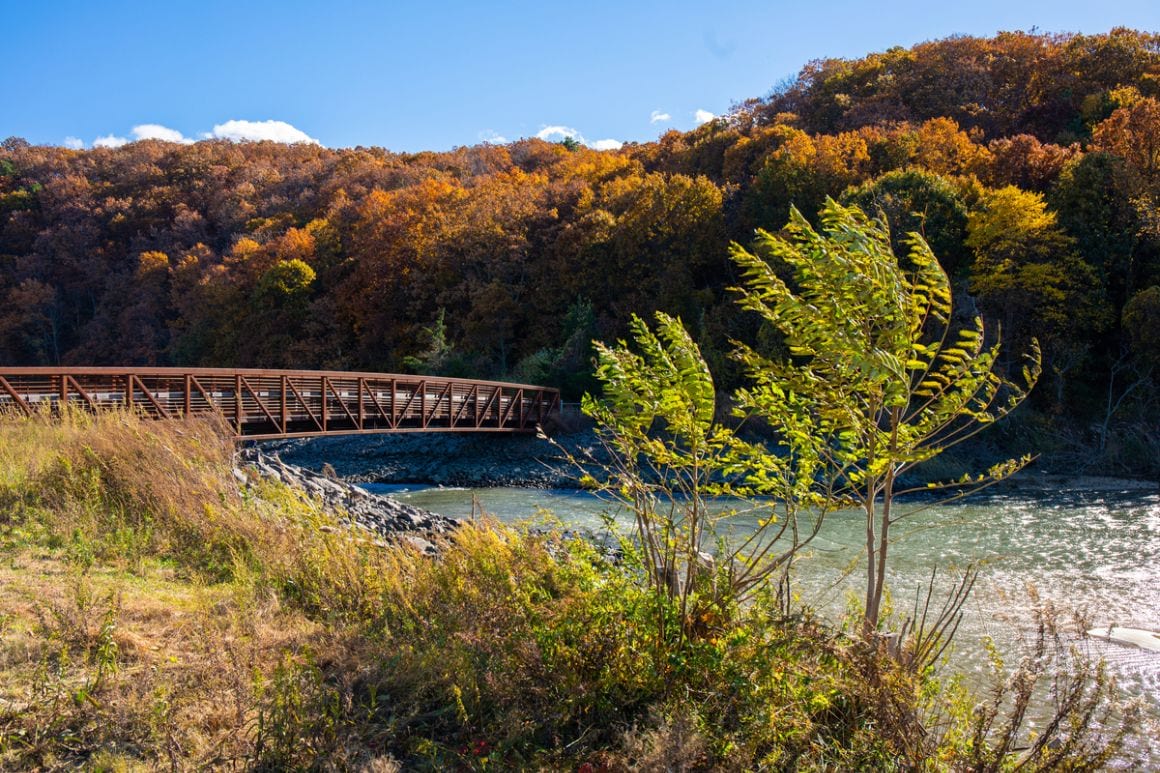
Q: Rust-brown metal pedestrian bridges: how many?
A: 1